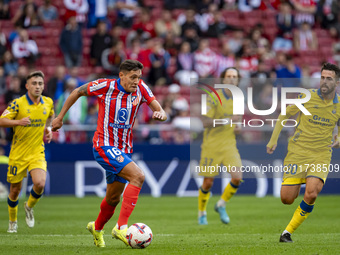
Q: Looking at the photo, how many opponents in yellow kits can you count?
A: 3